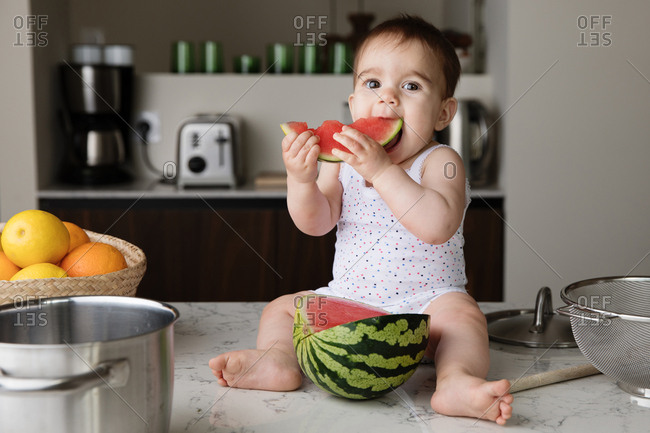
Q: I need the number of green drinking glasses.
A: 6